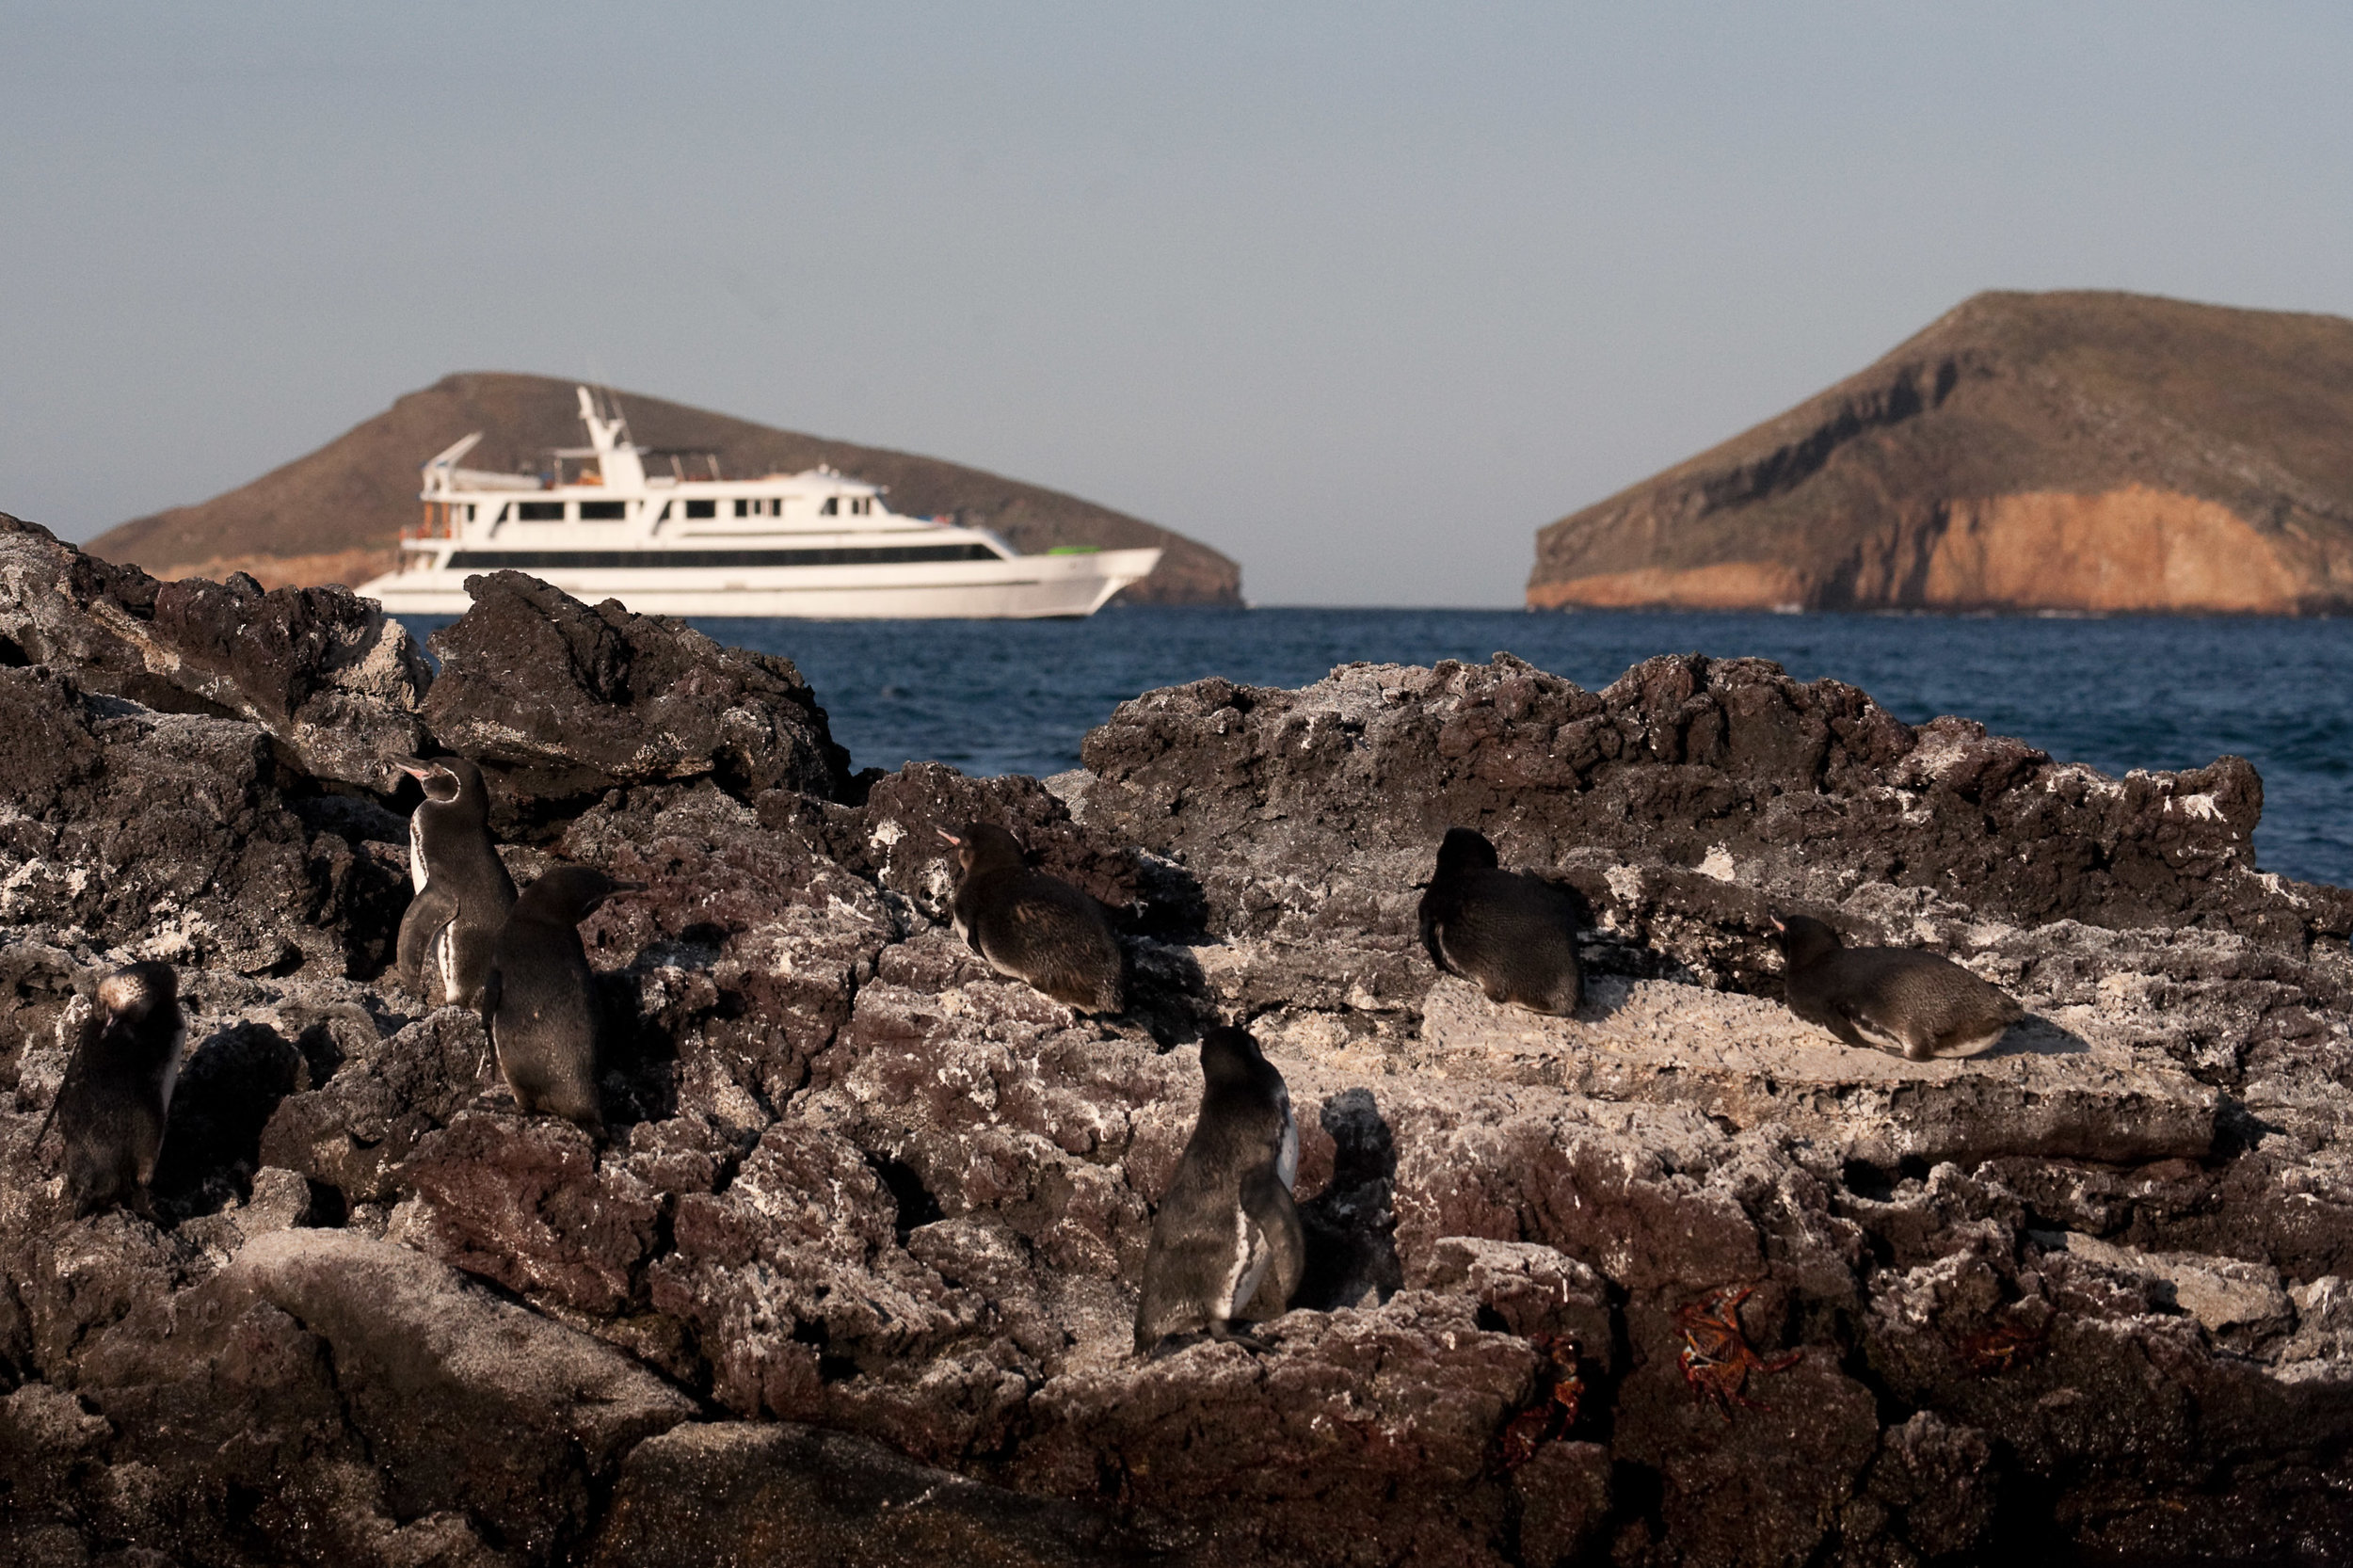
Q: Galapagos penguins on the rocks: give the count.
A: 7